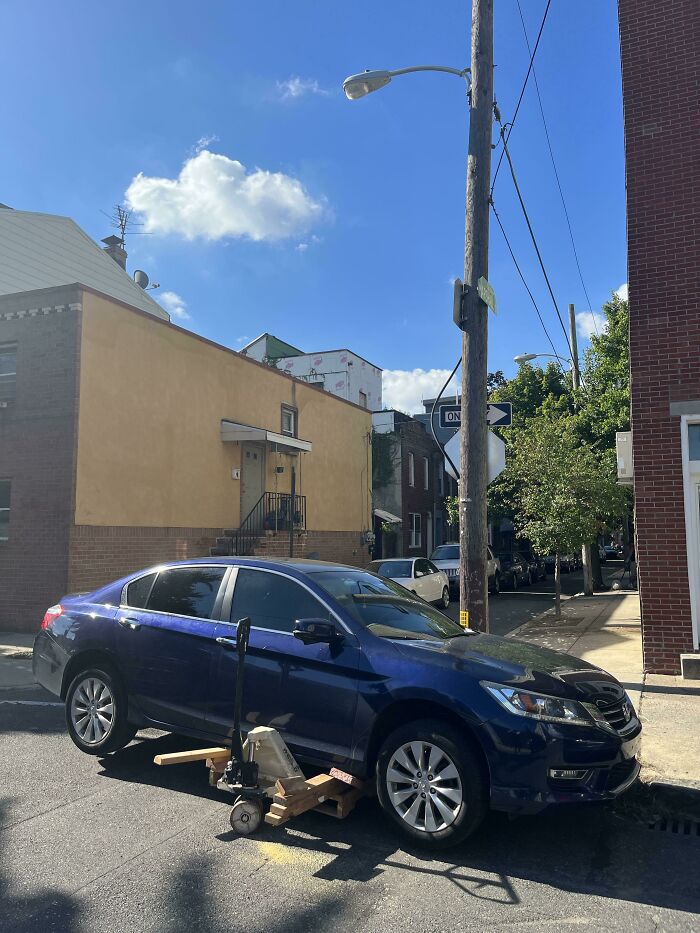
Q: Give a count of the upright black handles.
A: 1